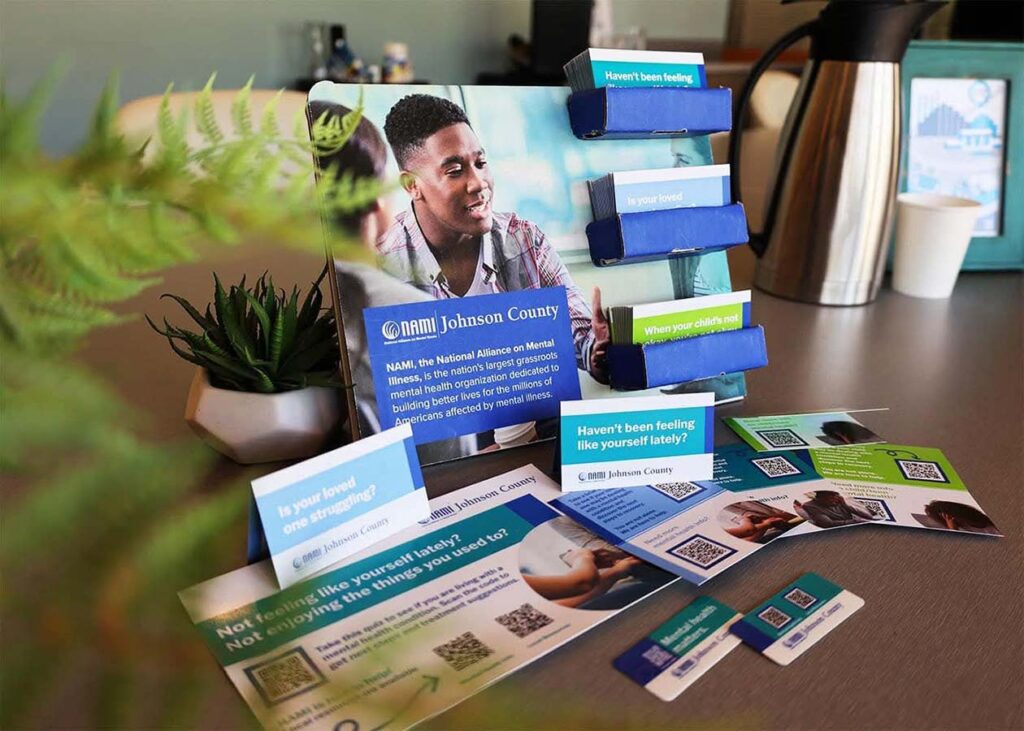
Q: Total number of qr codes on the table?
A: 12